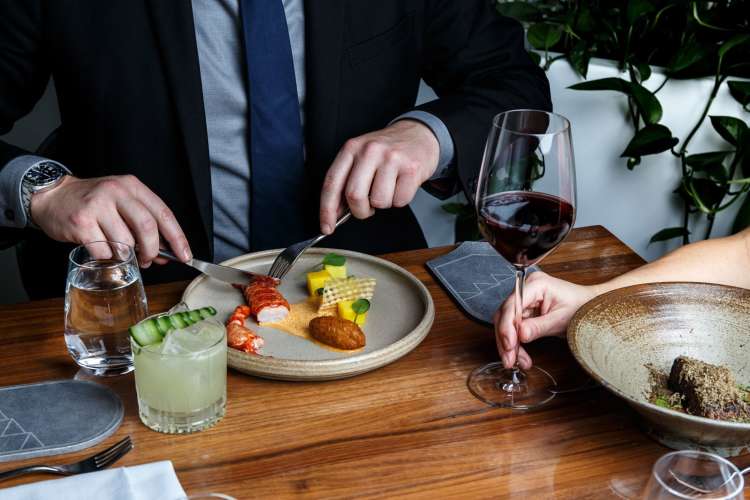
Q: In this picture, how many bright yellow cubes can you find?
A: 3